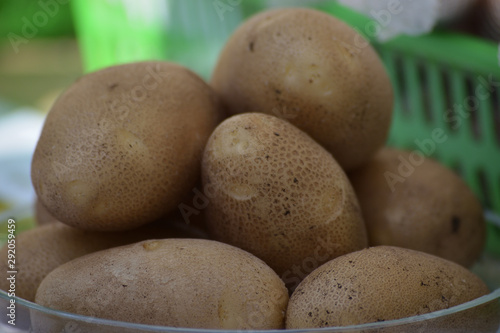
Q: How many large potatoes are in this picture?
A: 7